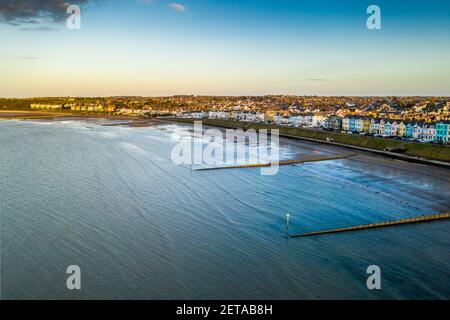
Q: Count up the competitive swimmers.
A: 0